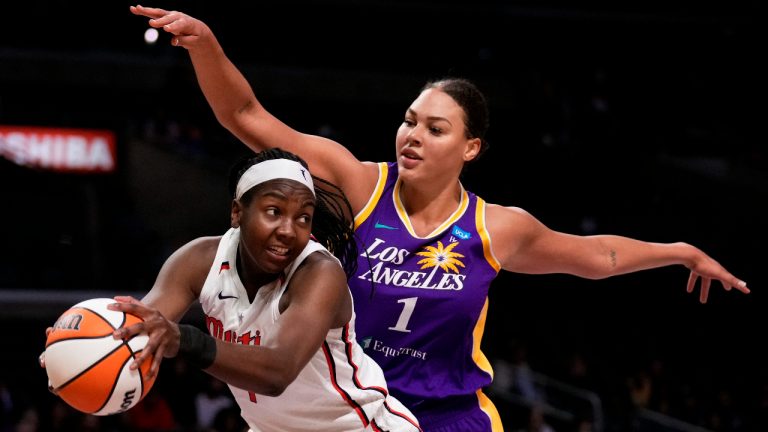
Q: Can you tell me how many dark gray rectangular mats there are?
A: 0